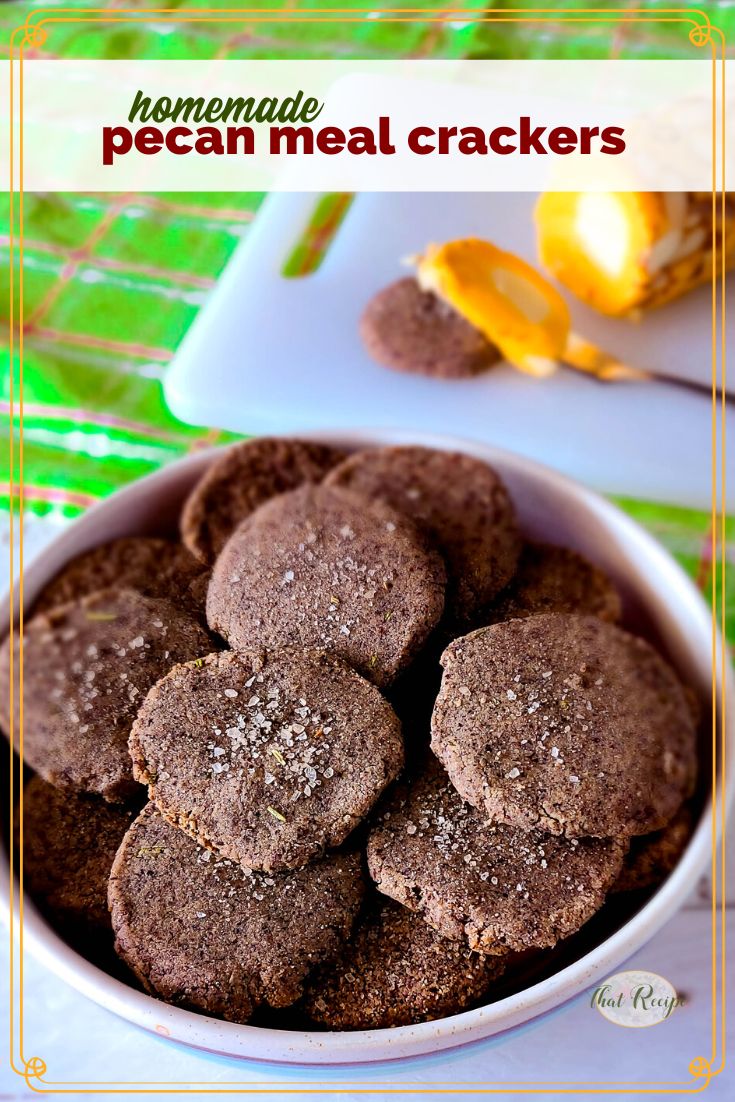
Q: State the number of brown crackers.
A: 14